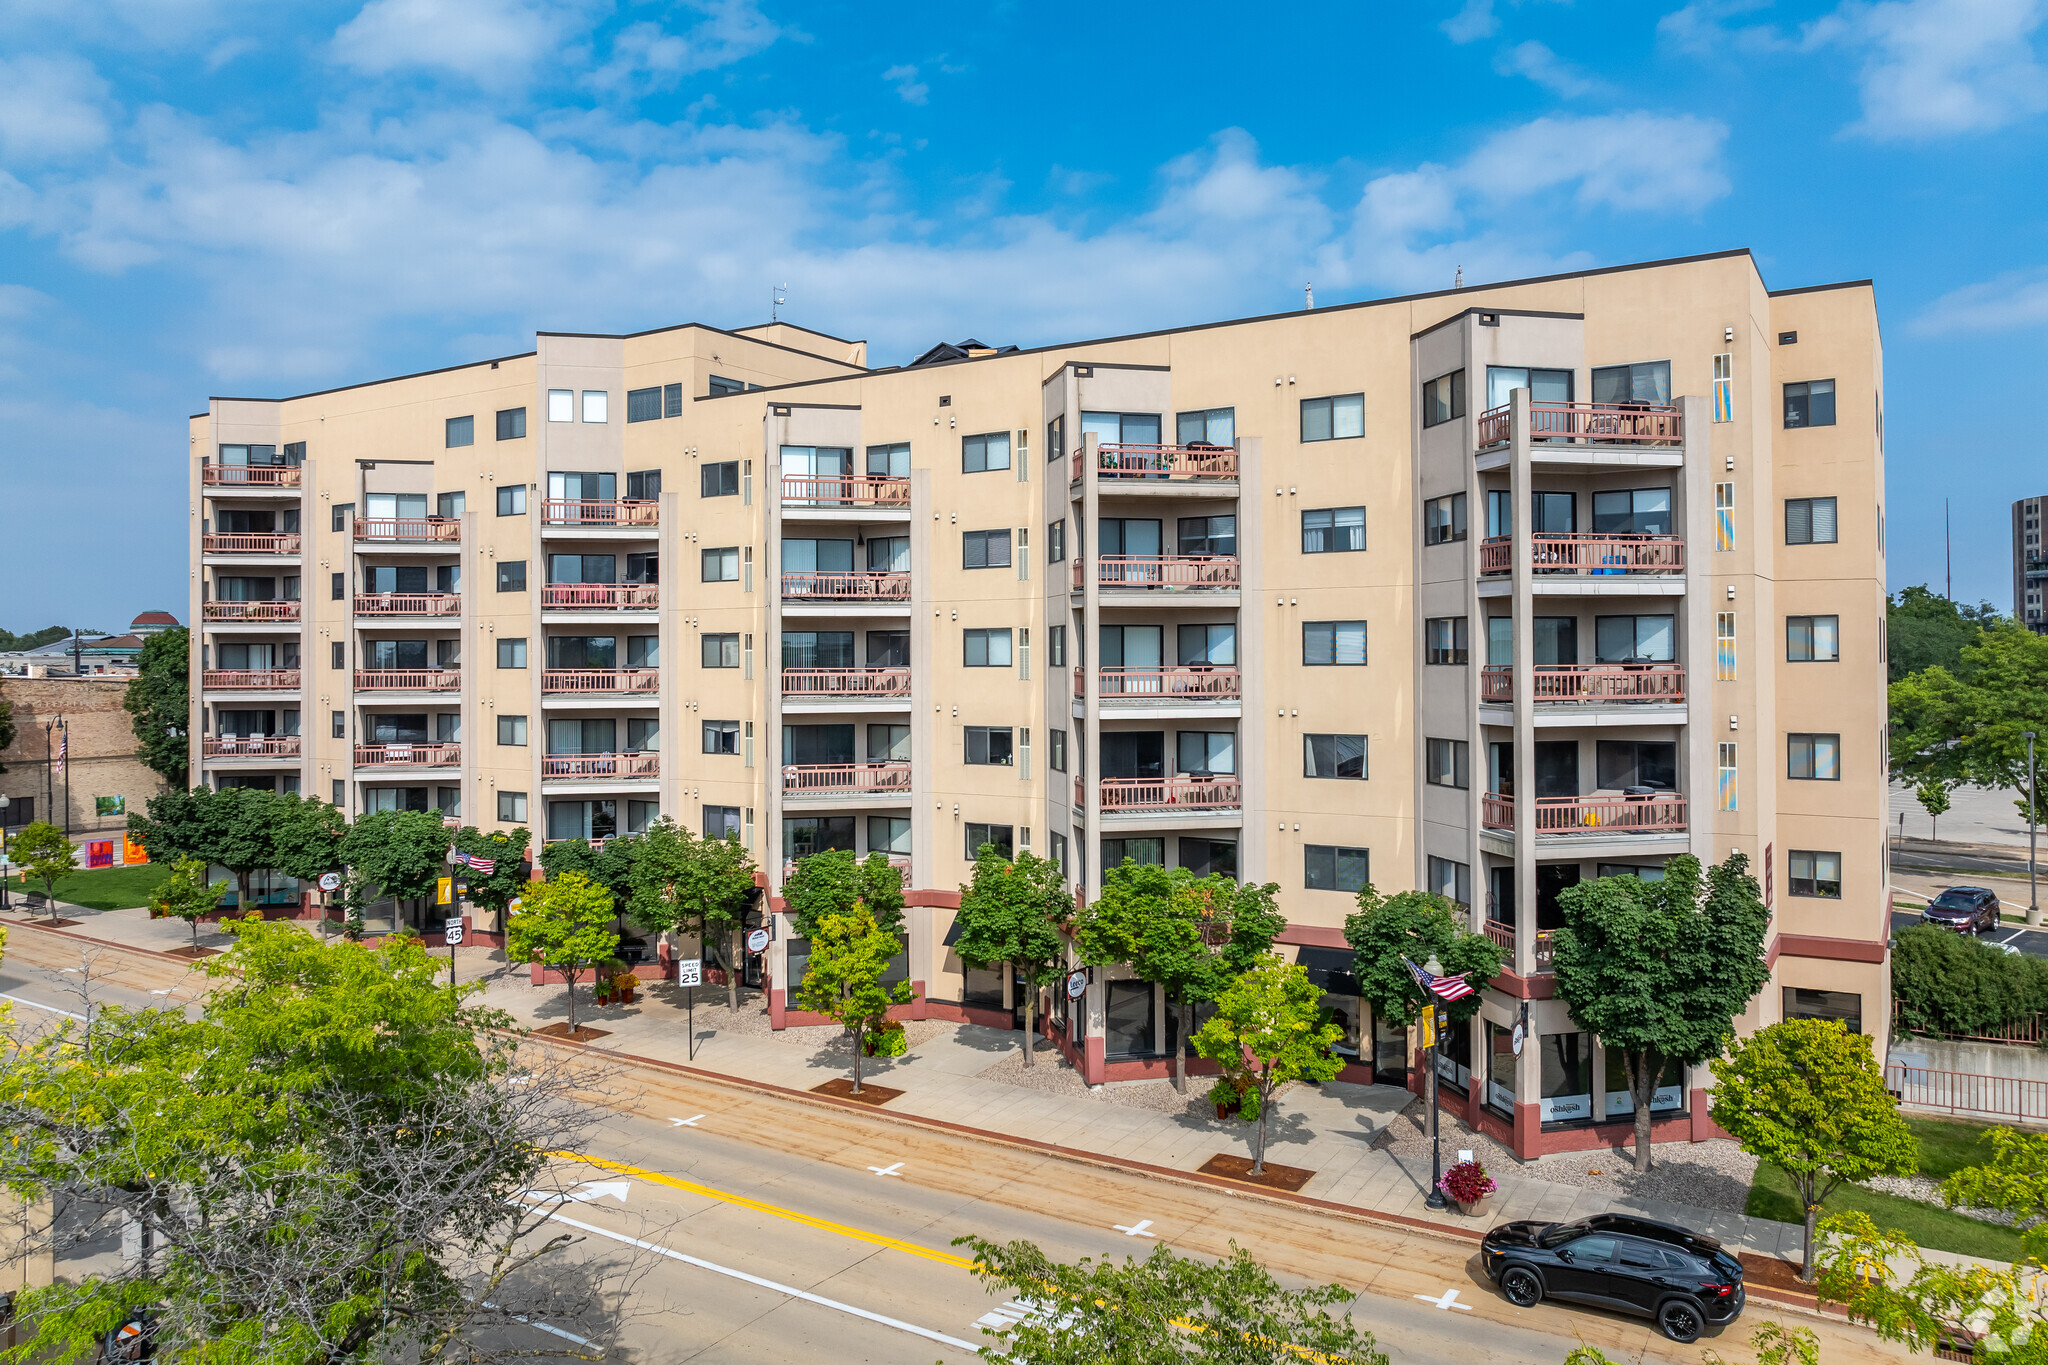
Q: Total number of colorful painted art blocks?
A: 2